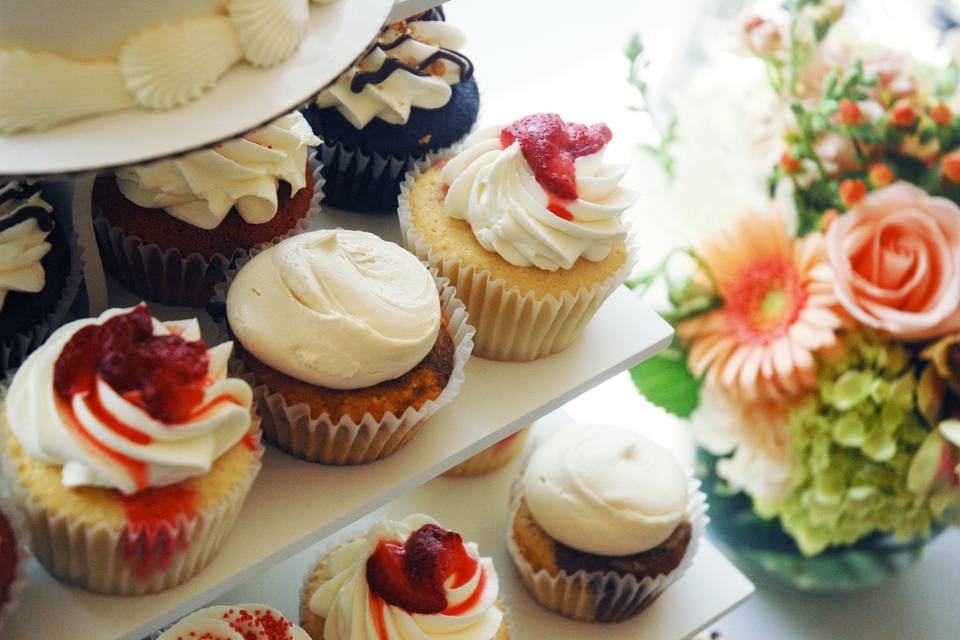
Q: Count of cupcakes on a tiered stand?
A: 11